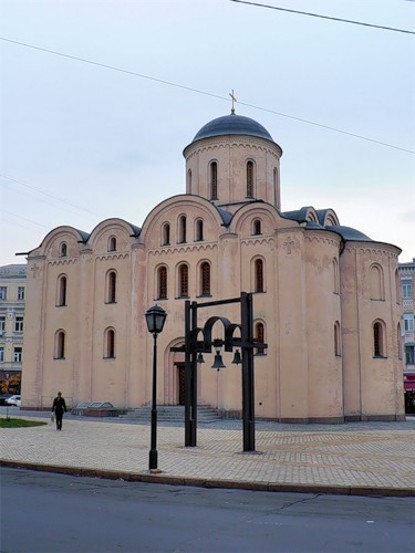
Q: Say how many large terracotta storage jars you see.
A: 0